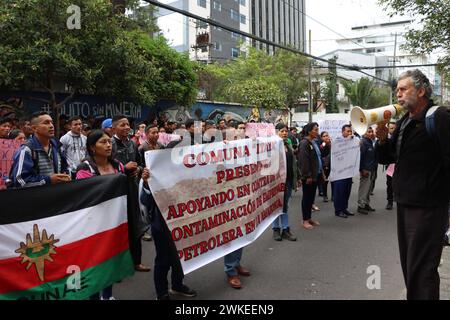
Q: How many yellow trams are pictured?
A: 0